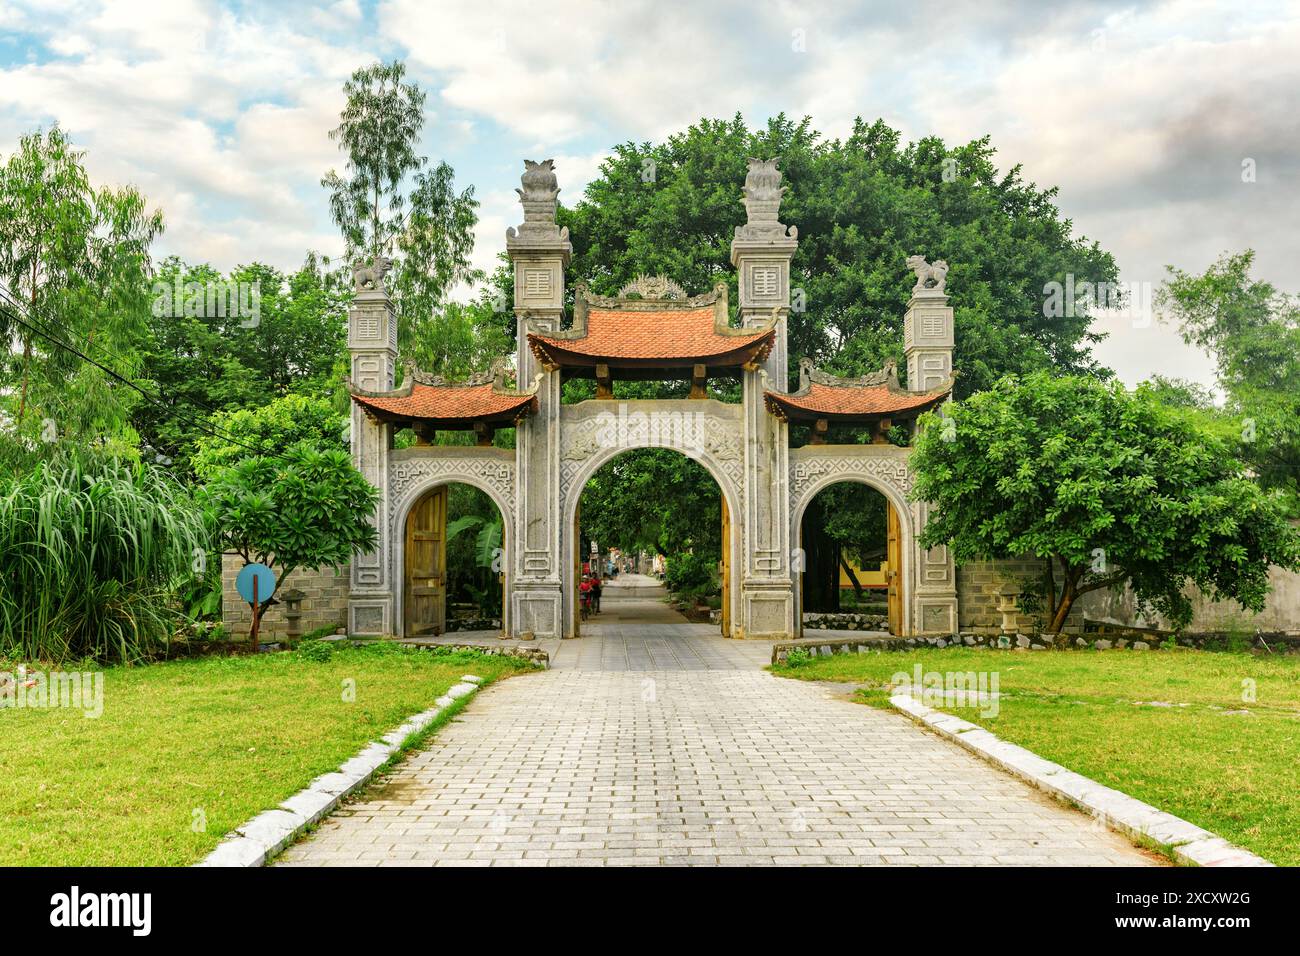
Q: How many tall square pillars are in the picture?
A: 4